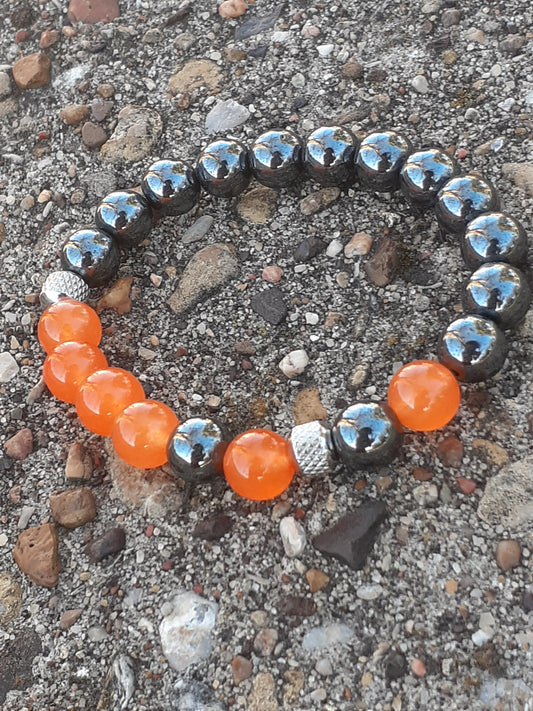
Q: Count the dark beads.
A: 14